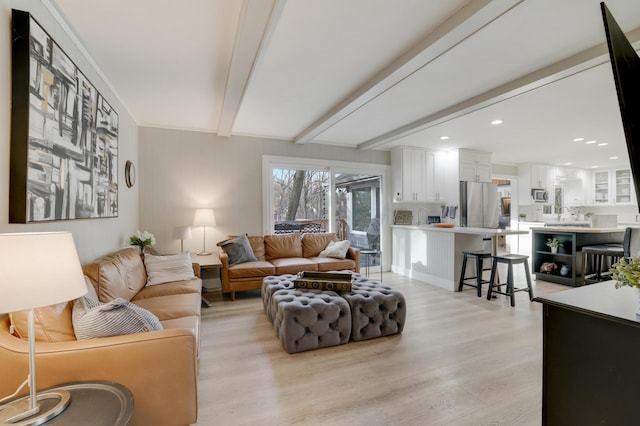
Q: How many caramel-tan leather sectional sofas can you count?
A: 2